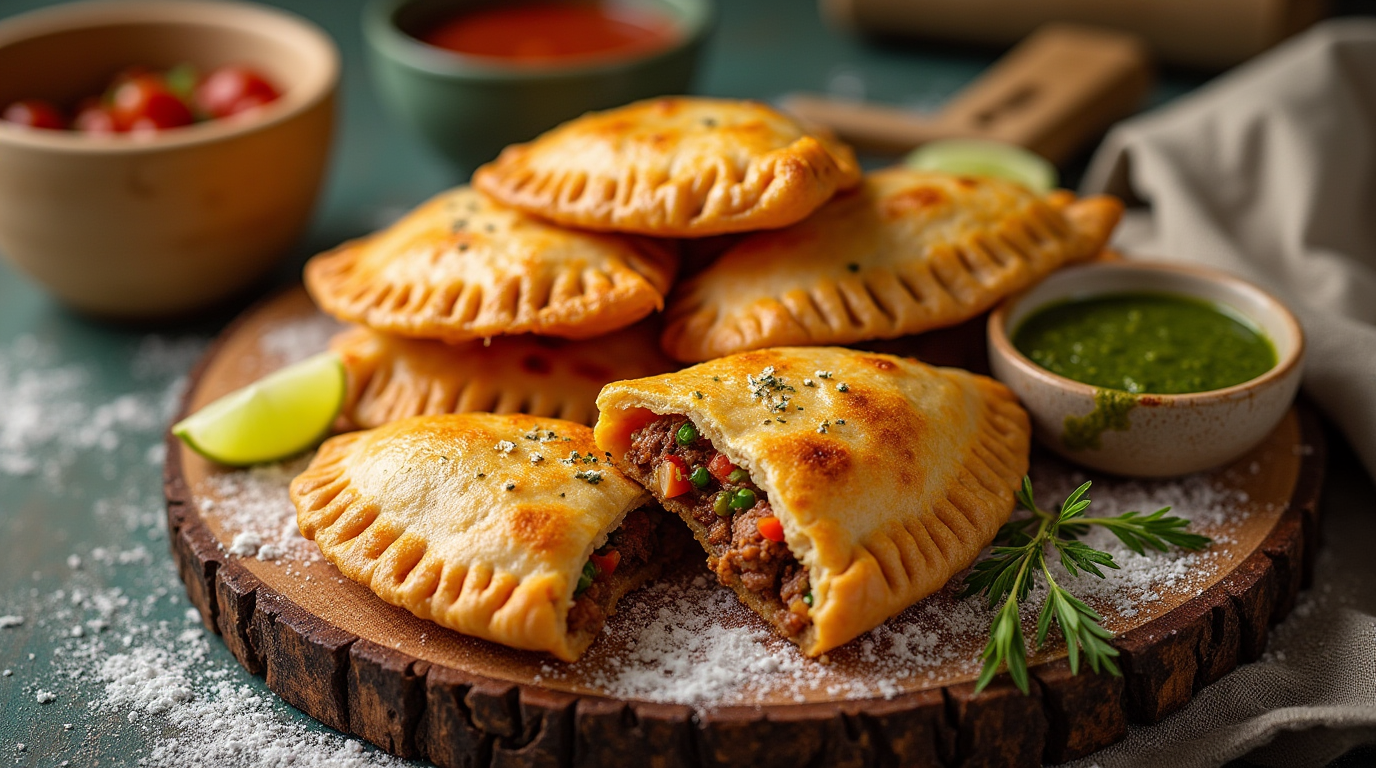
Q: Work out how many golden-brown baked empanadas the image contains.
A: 6